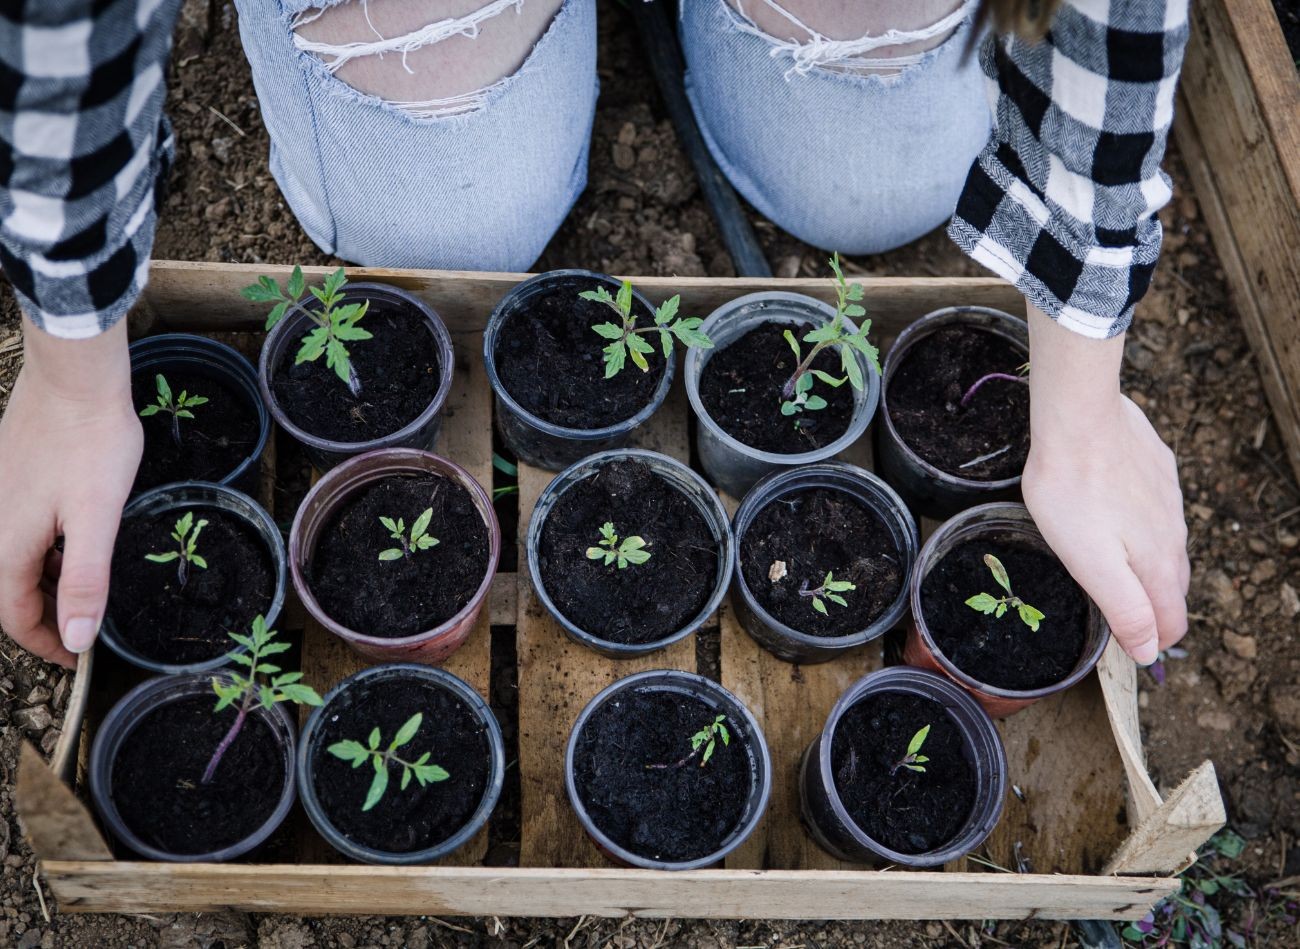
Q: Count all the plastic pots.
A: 14